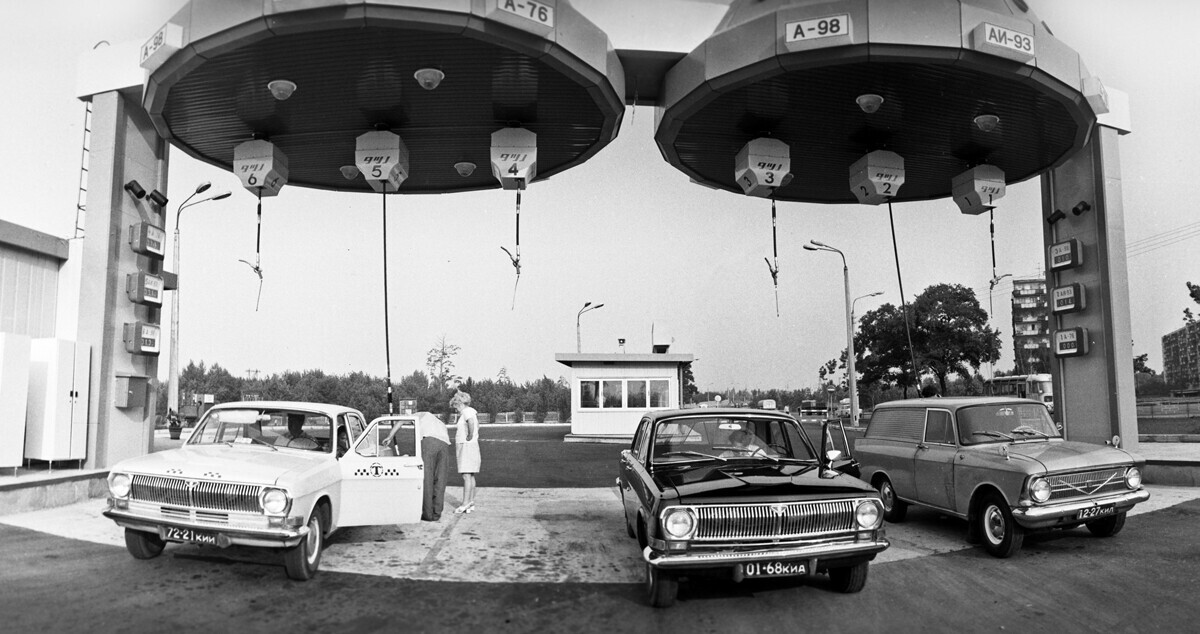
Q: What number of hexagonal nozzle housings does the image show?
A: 6